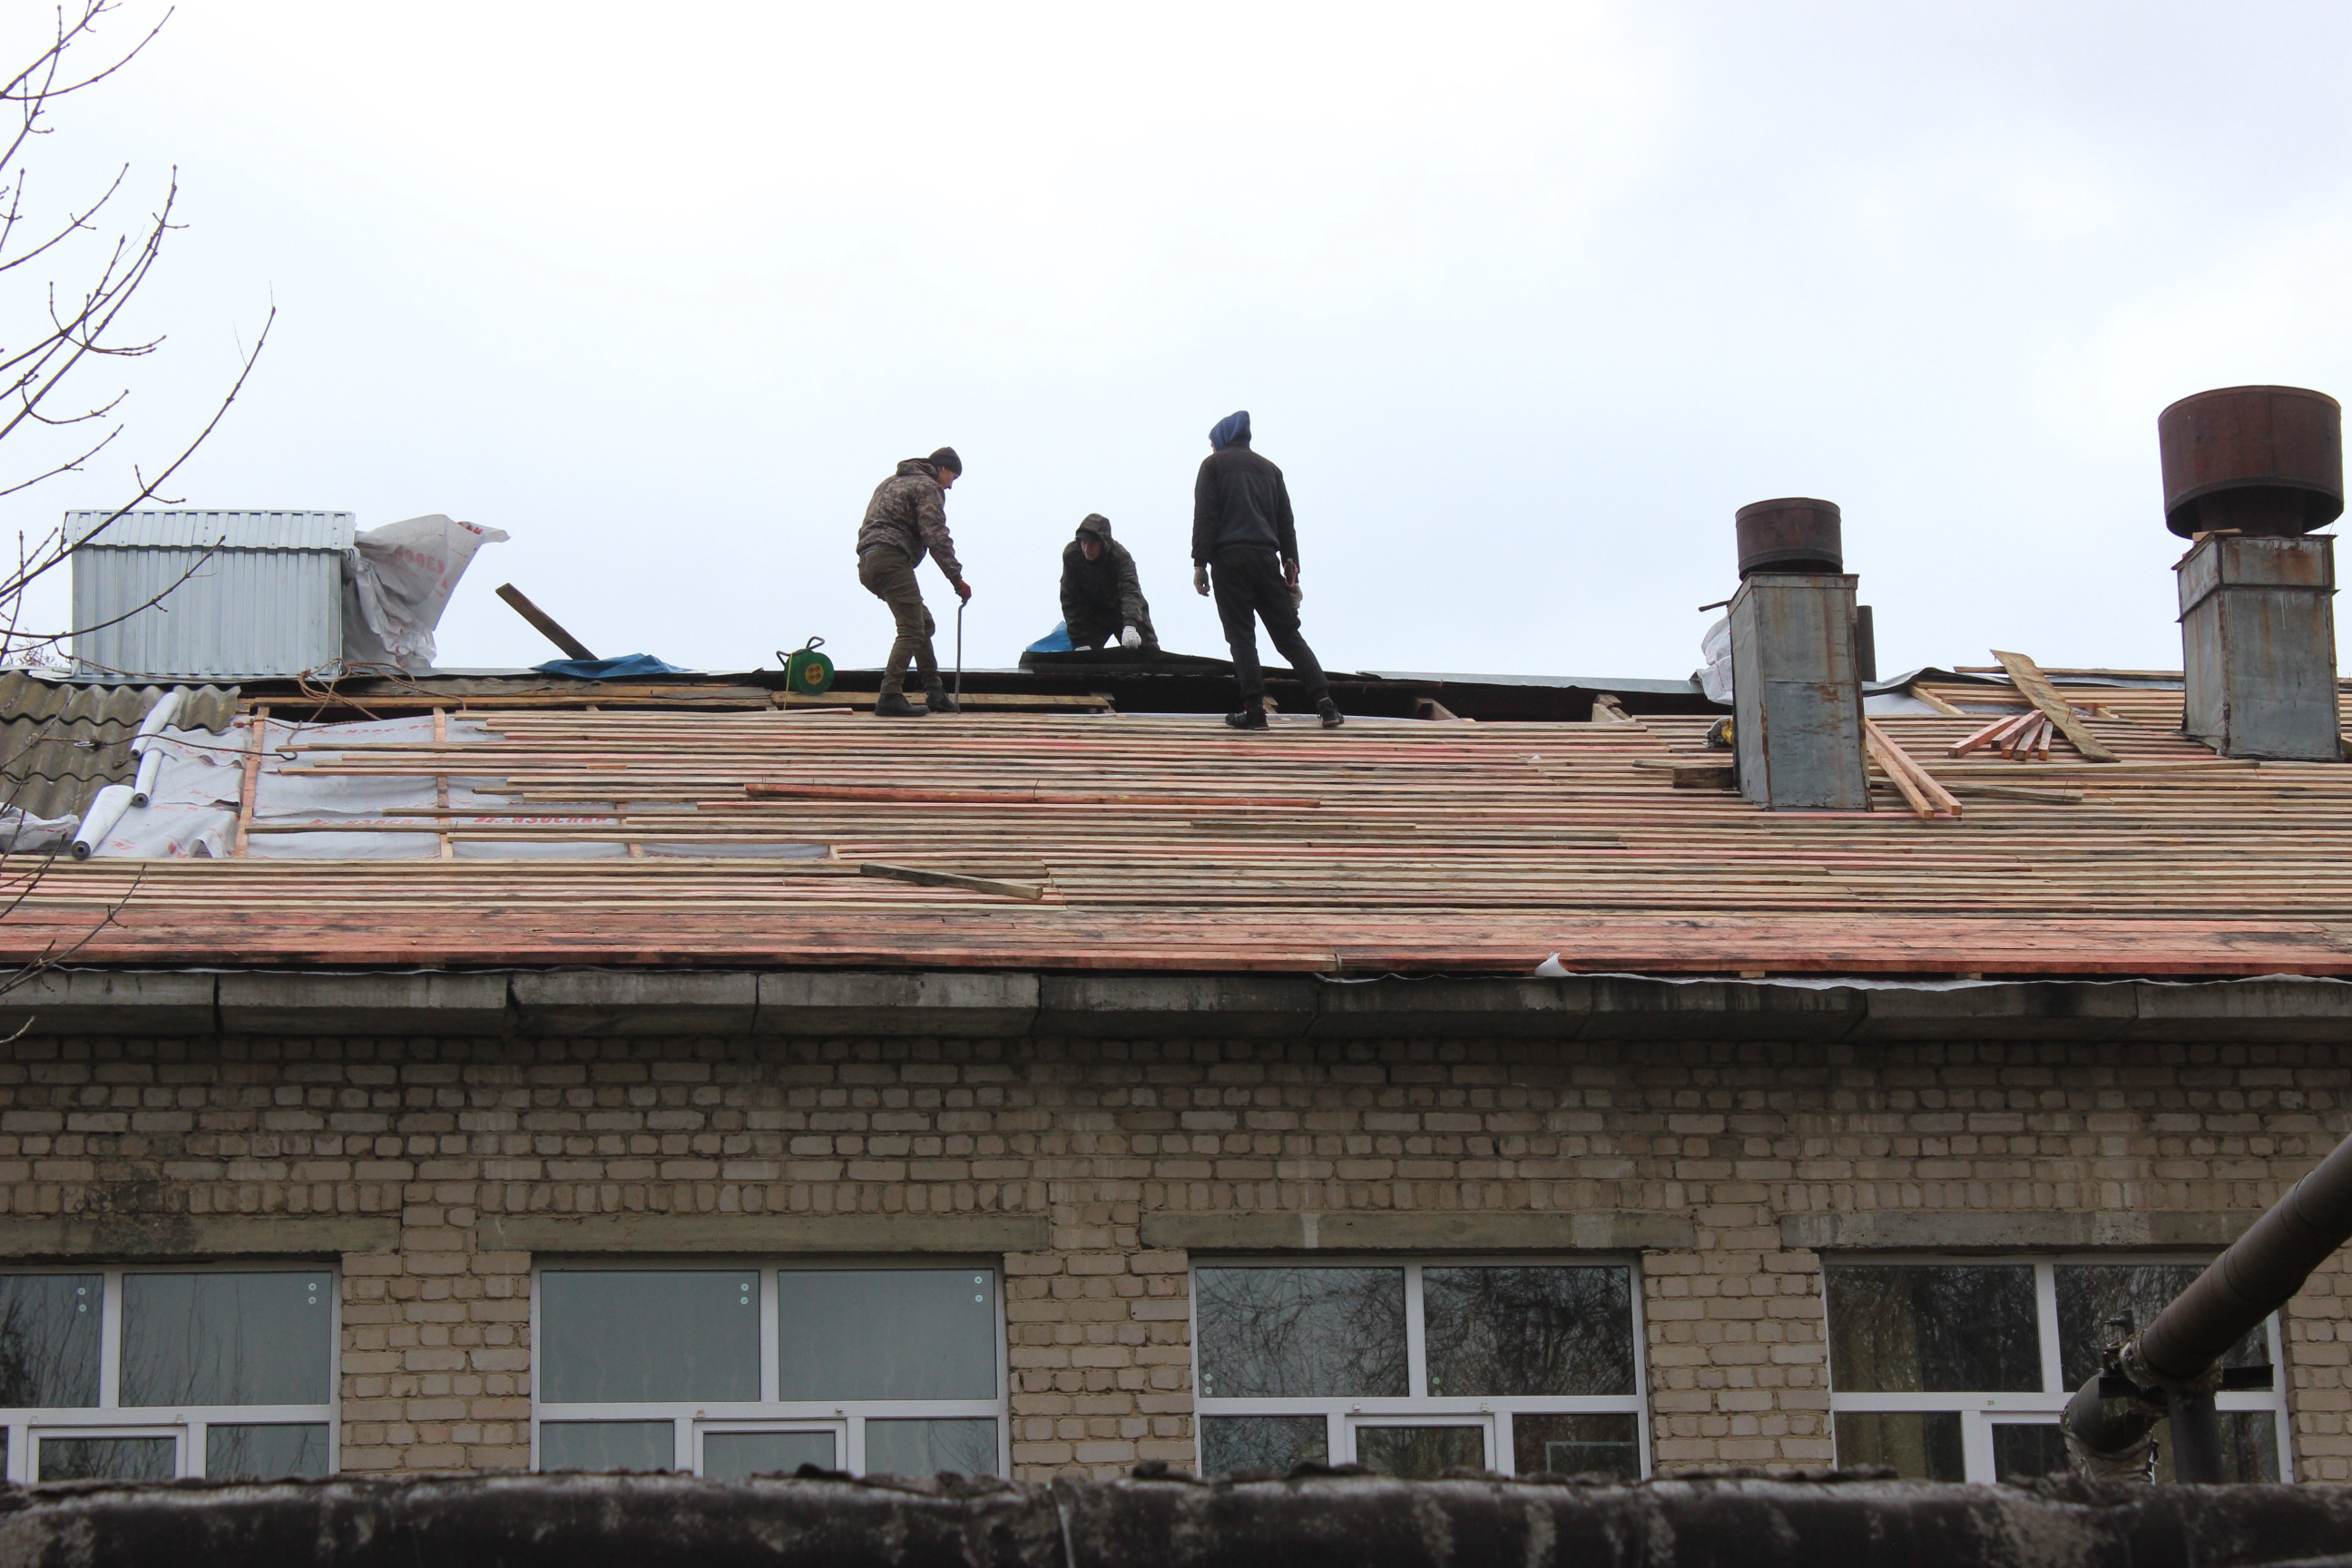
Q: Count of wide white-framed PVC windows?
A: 4